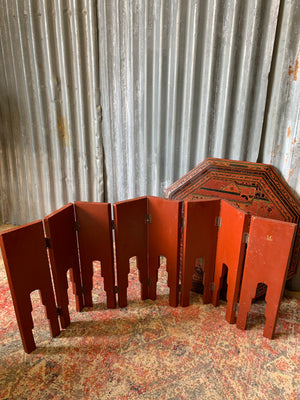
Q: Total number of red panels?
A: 8